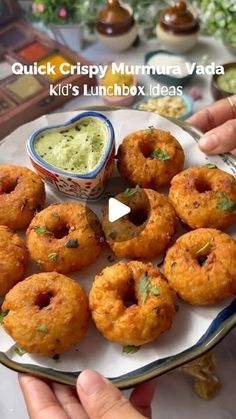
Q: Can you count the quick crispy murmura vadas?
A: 9